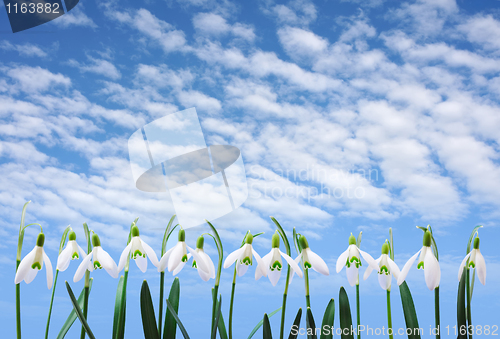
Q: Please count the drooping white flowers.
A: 13